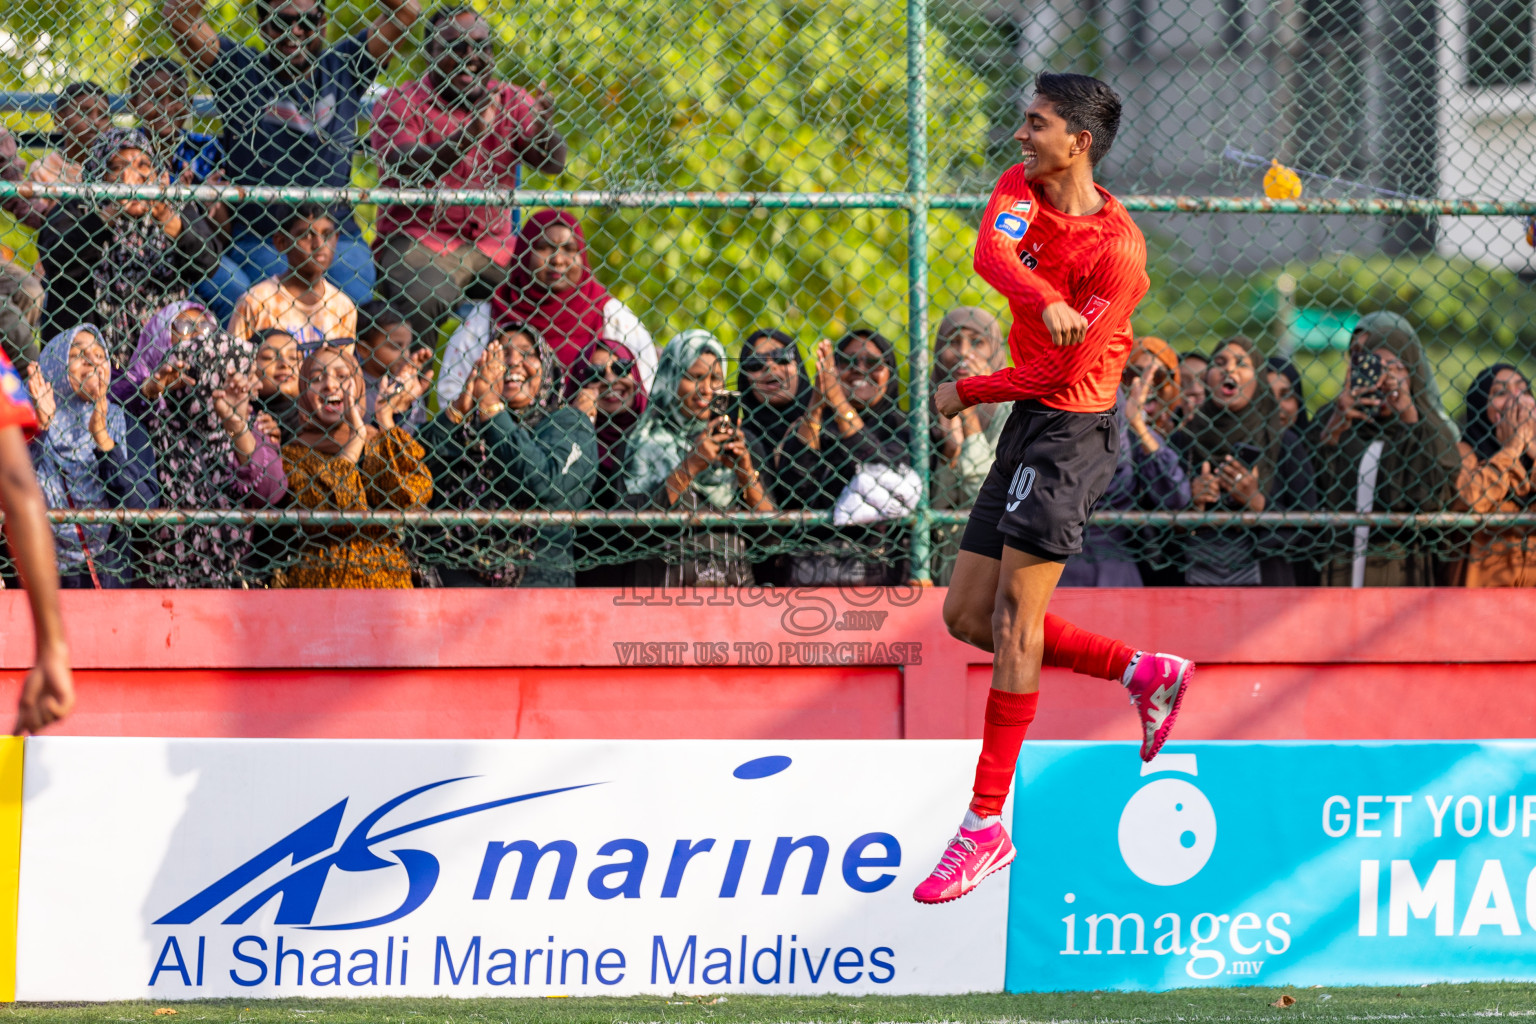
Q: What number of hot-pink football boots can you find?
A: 2